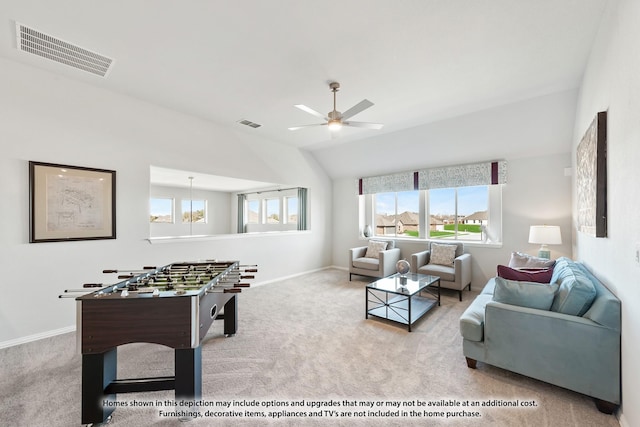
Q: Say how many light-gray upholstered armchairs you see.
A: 2